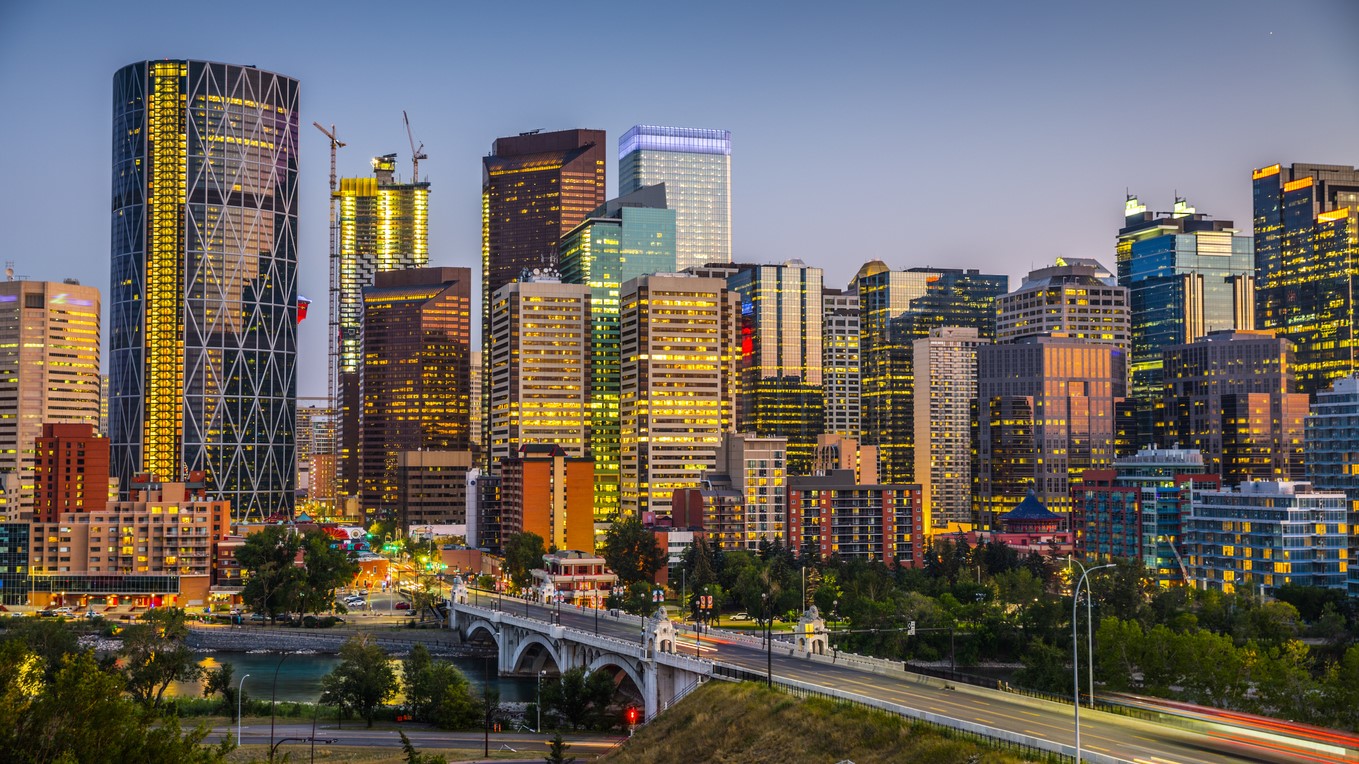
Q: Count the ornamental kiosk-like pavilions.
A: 4